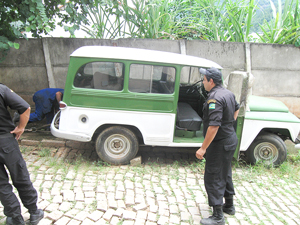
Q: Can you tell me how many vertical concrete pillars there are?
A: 3